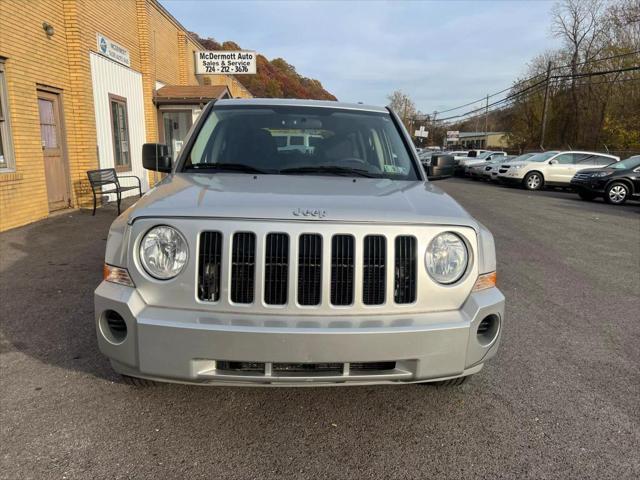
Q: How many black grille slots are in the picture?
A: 7